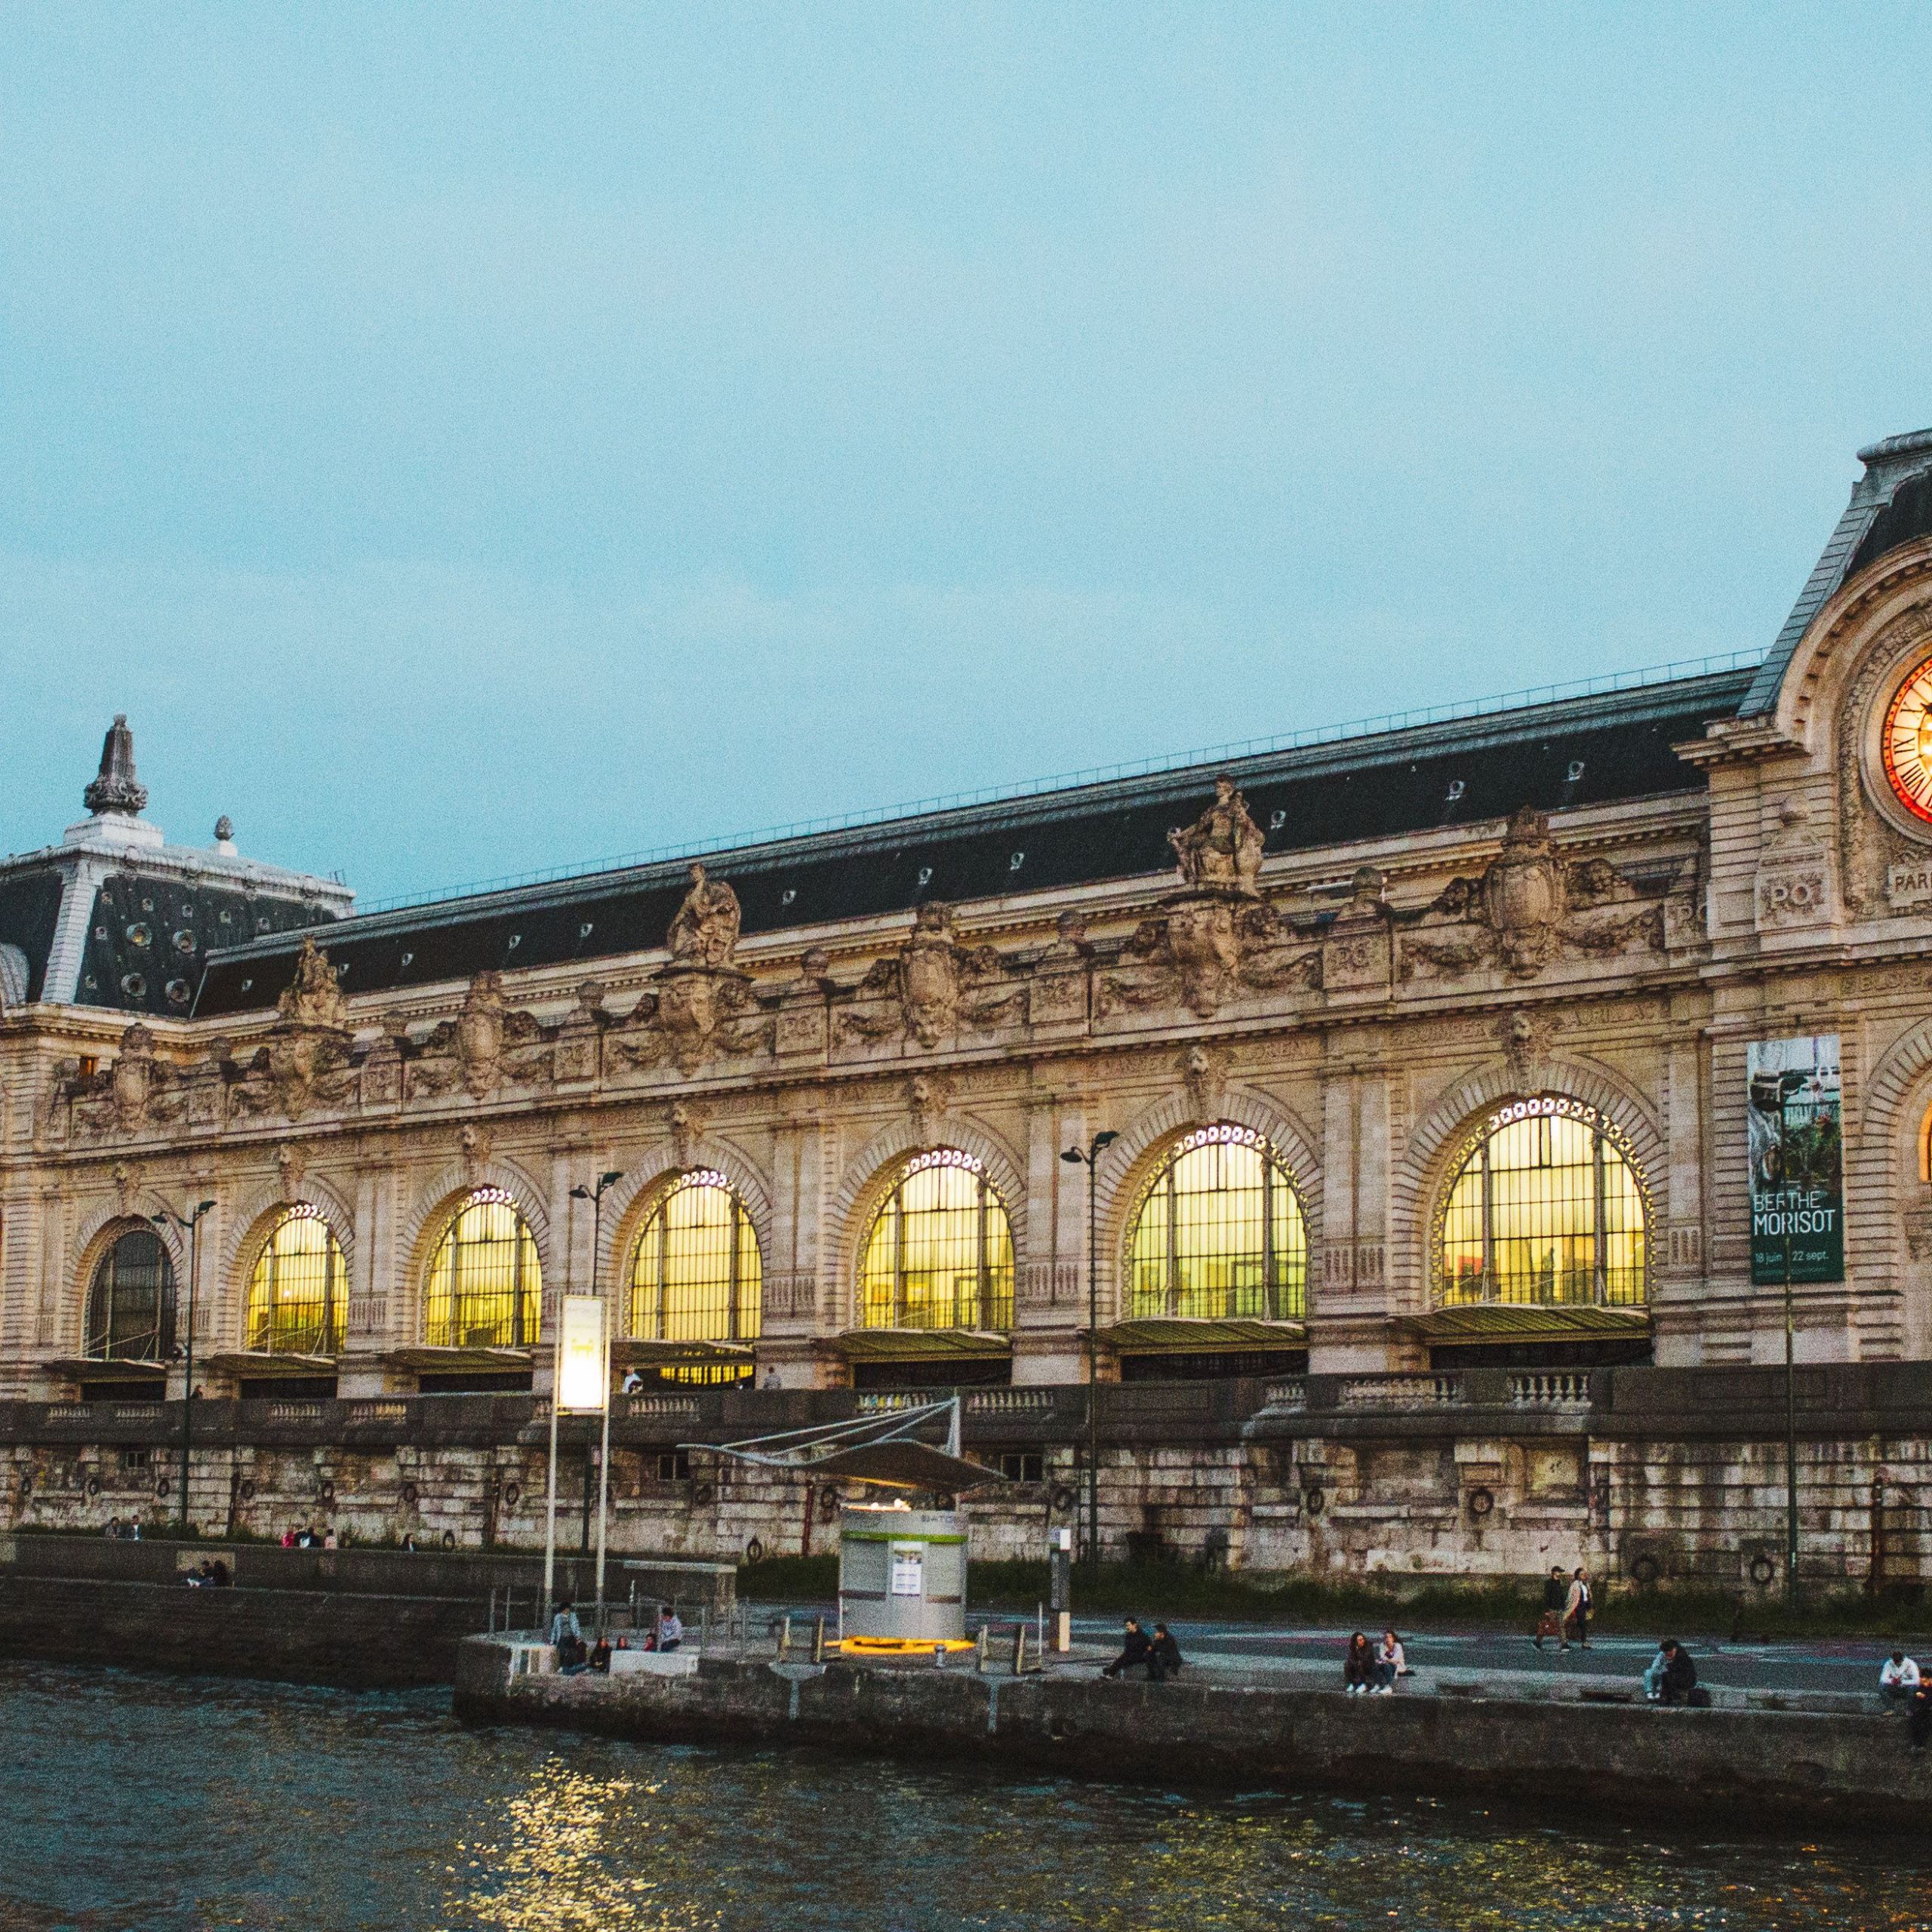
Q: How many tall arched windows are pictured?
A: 7